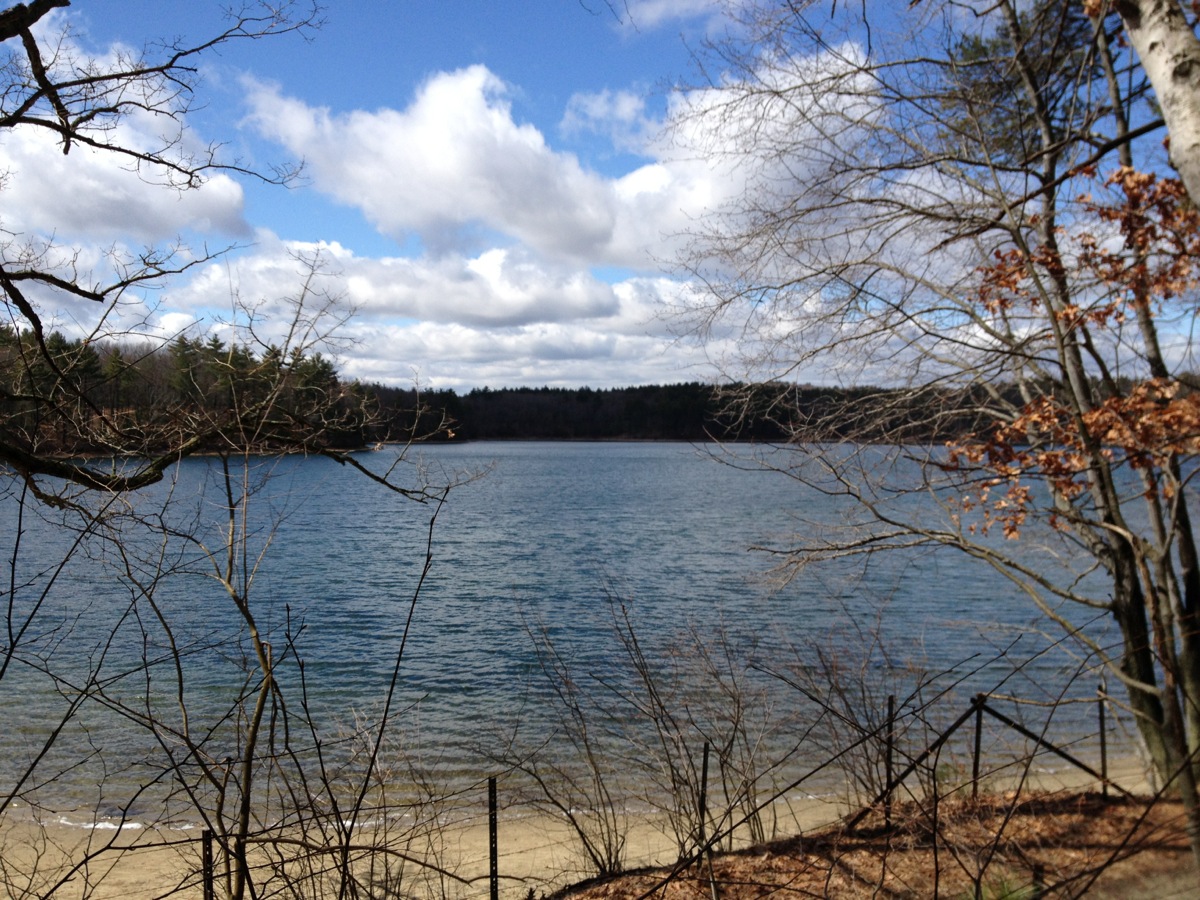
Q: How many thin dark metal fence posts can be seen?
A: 6